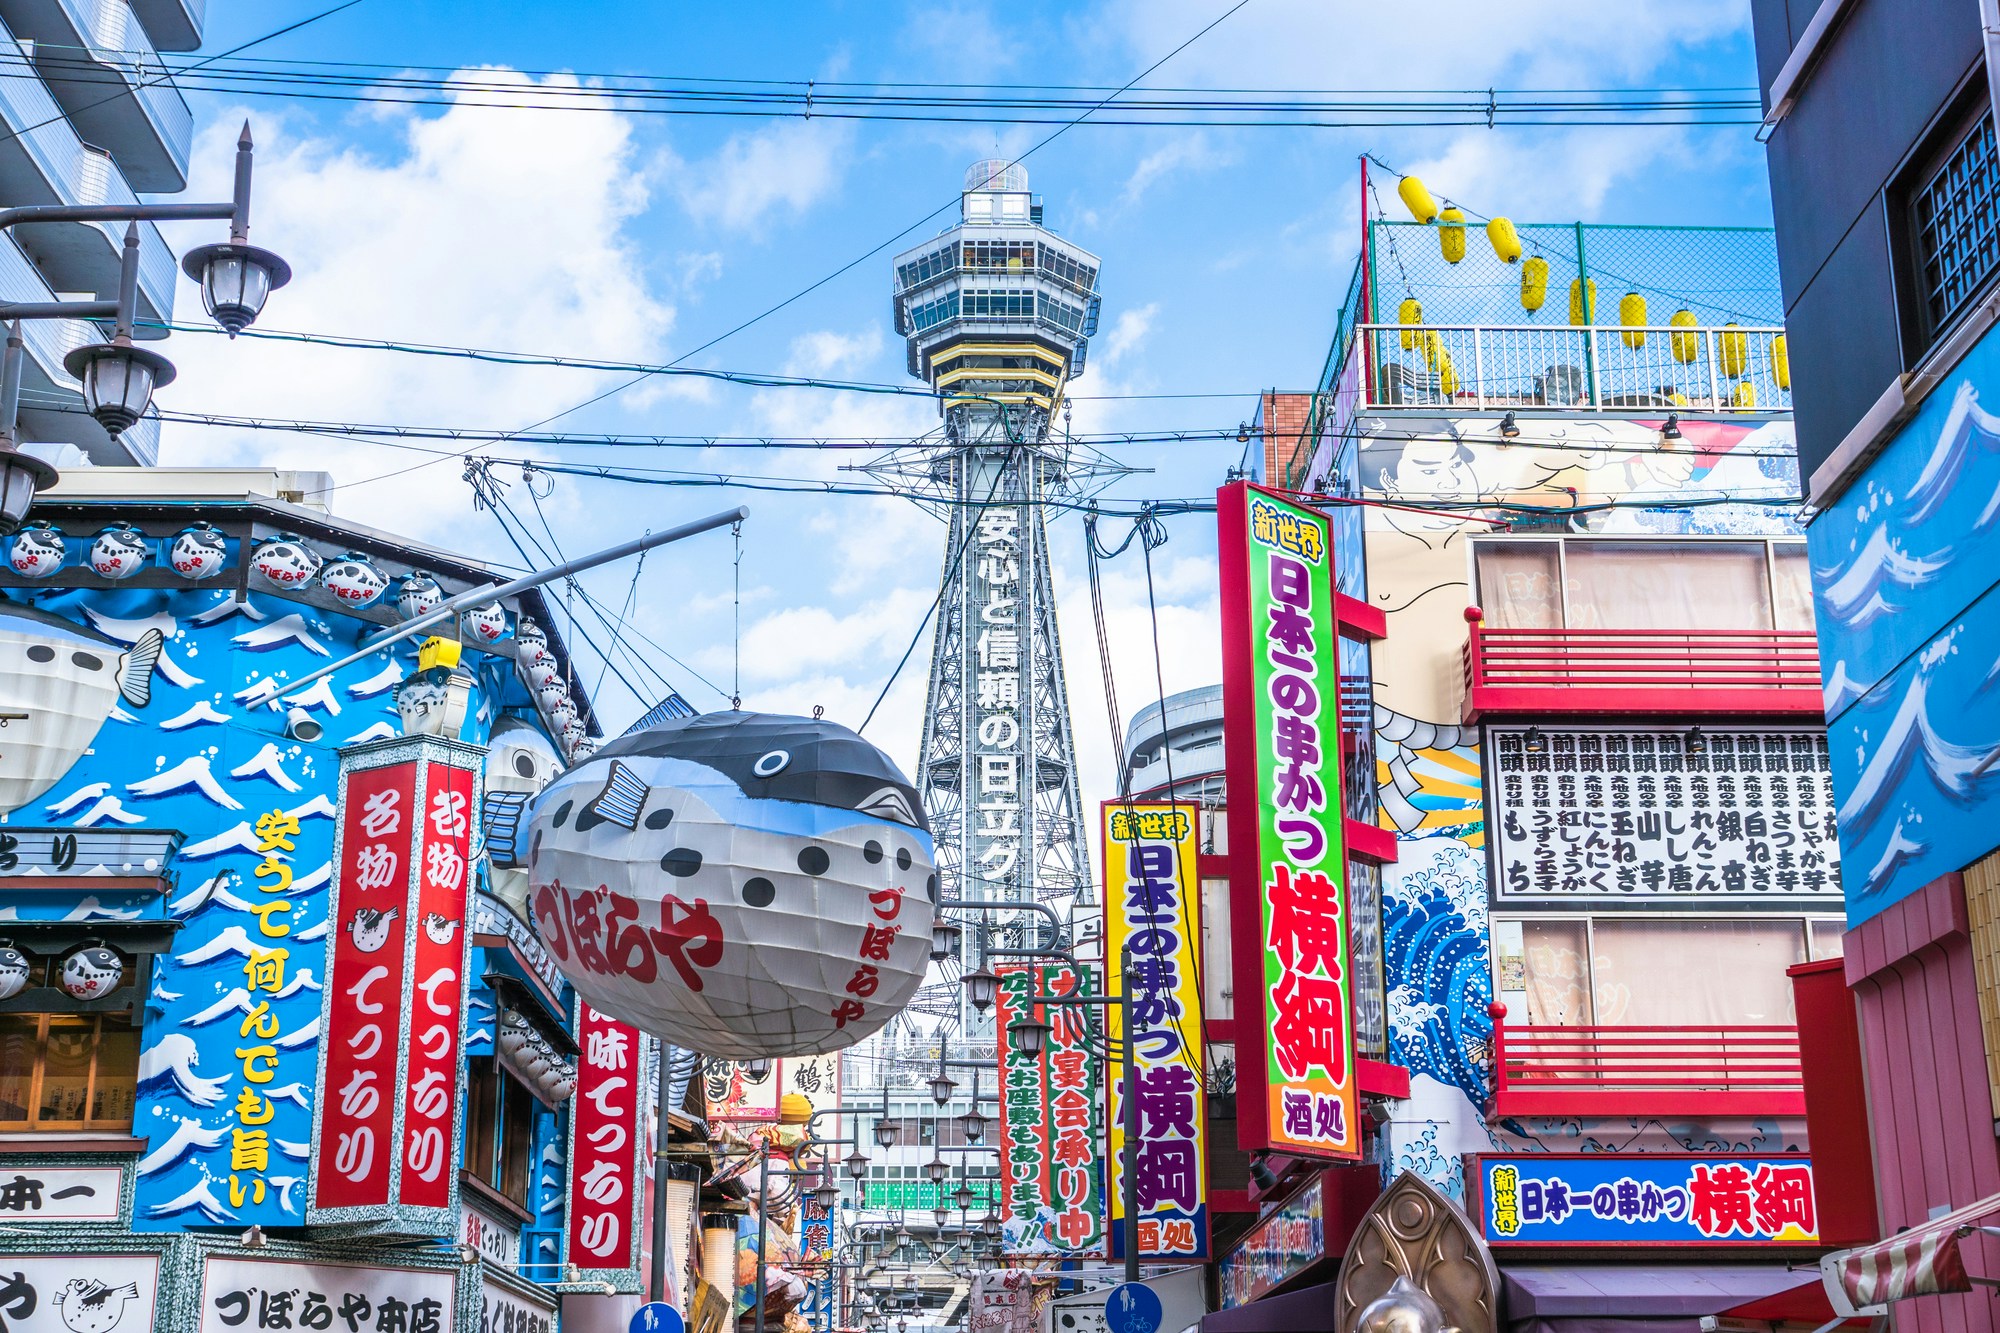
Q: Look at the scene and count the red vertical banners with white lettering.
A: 3